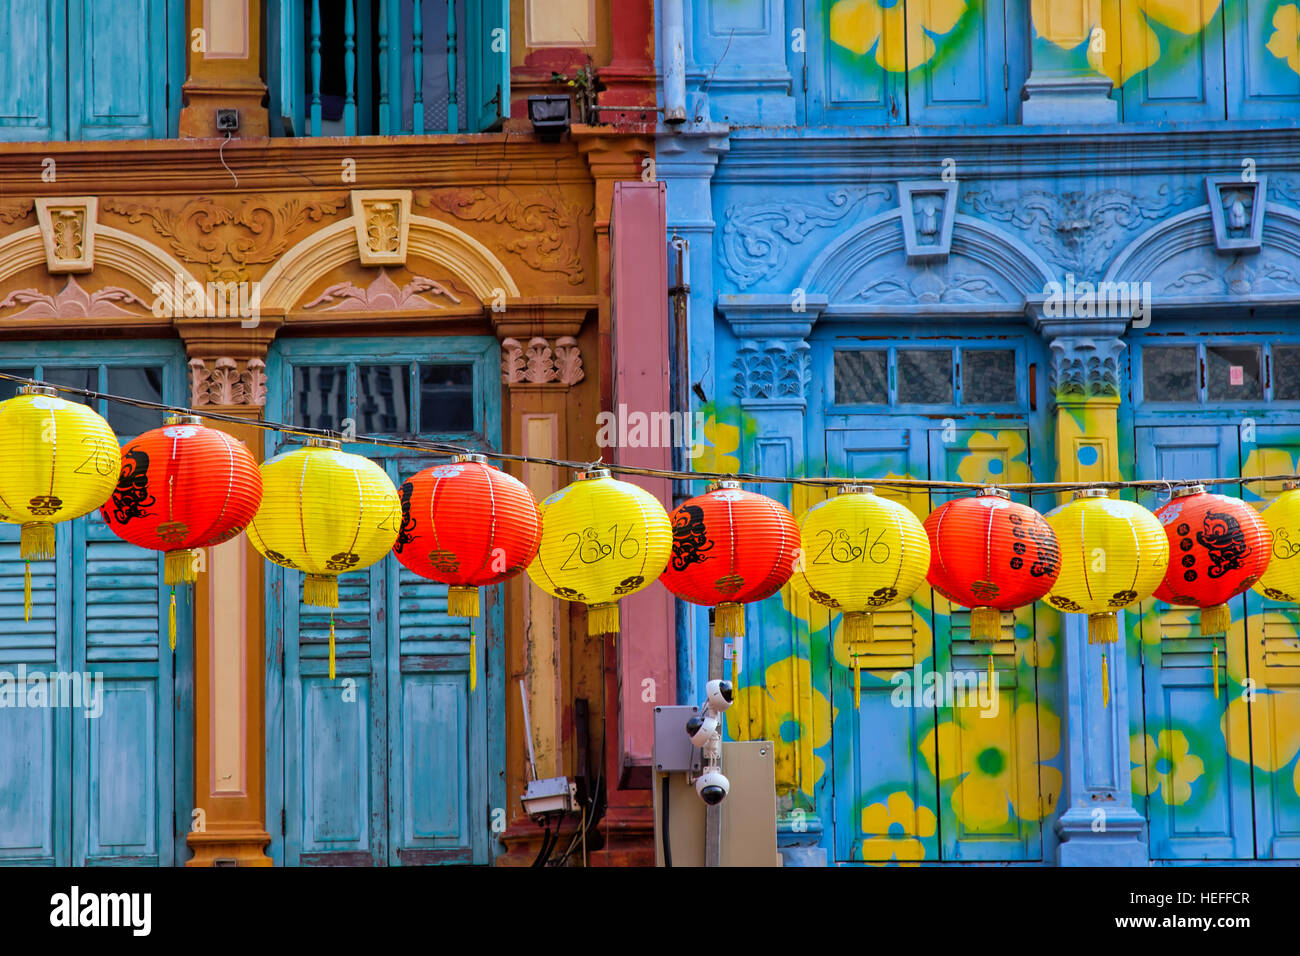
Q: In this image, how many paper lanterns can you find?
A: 11